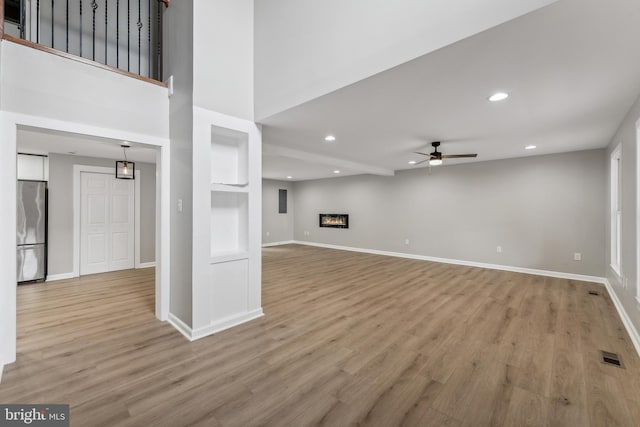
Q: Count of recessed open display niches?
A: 2